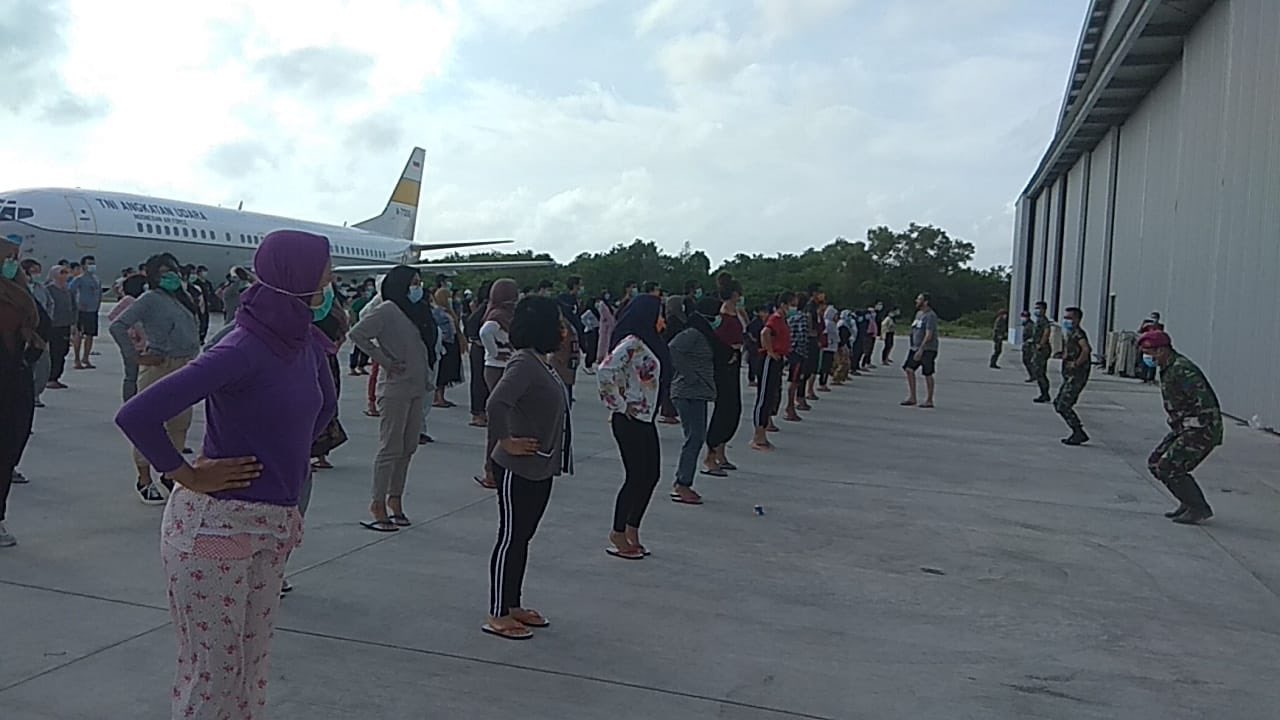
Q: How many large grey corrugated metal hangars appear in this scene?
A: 1